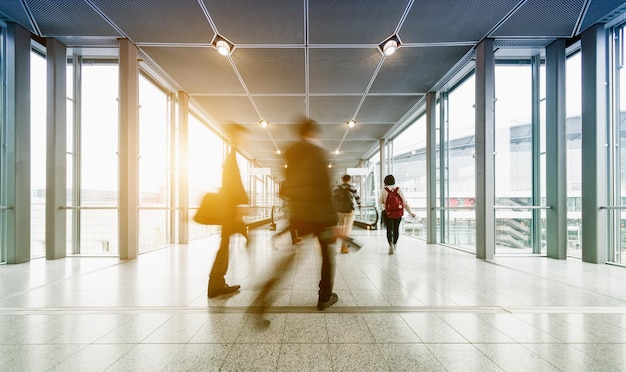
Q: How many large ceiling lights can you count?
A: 2